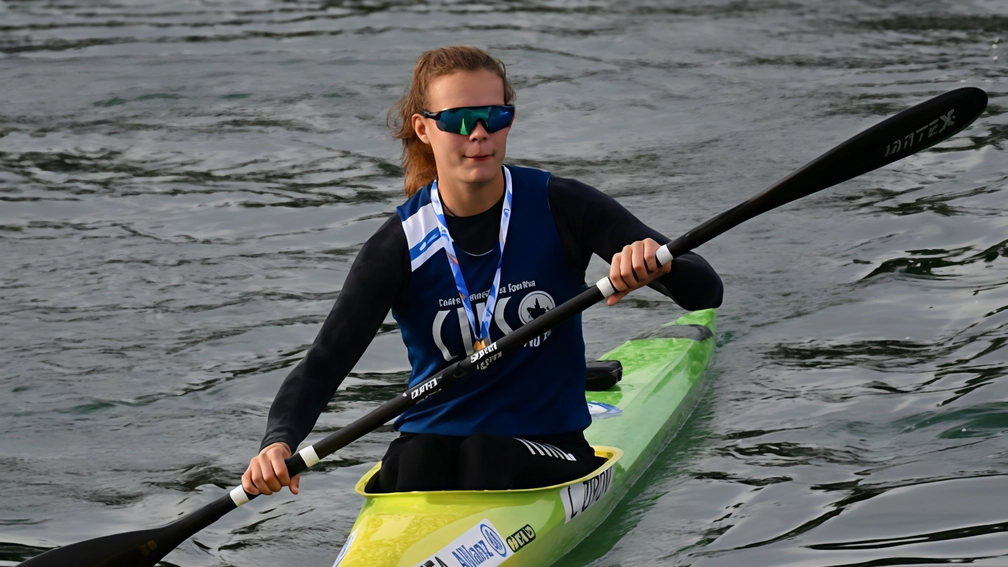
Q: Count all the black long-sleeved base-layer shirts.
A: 1